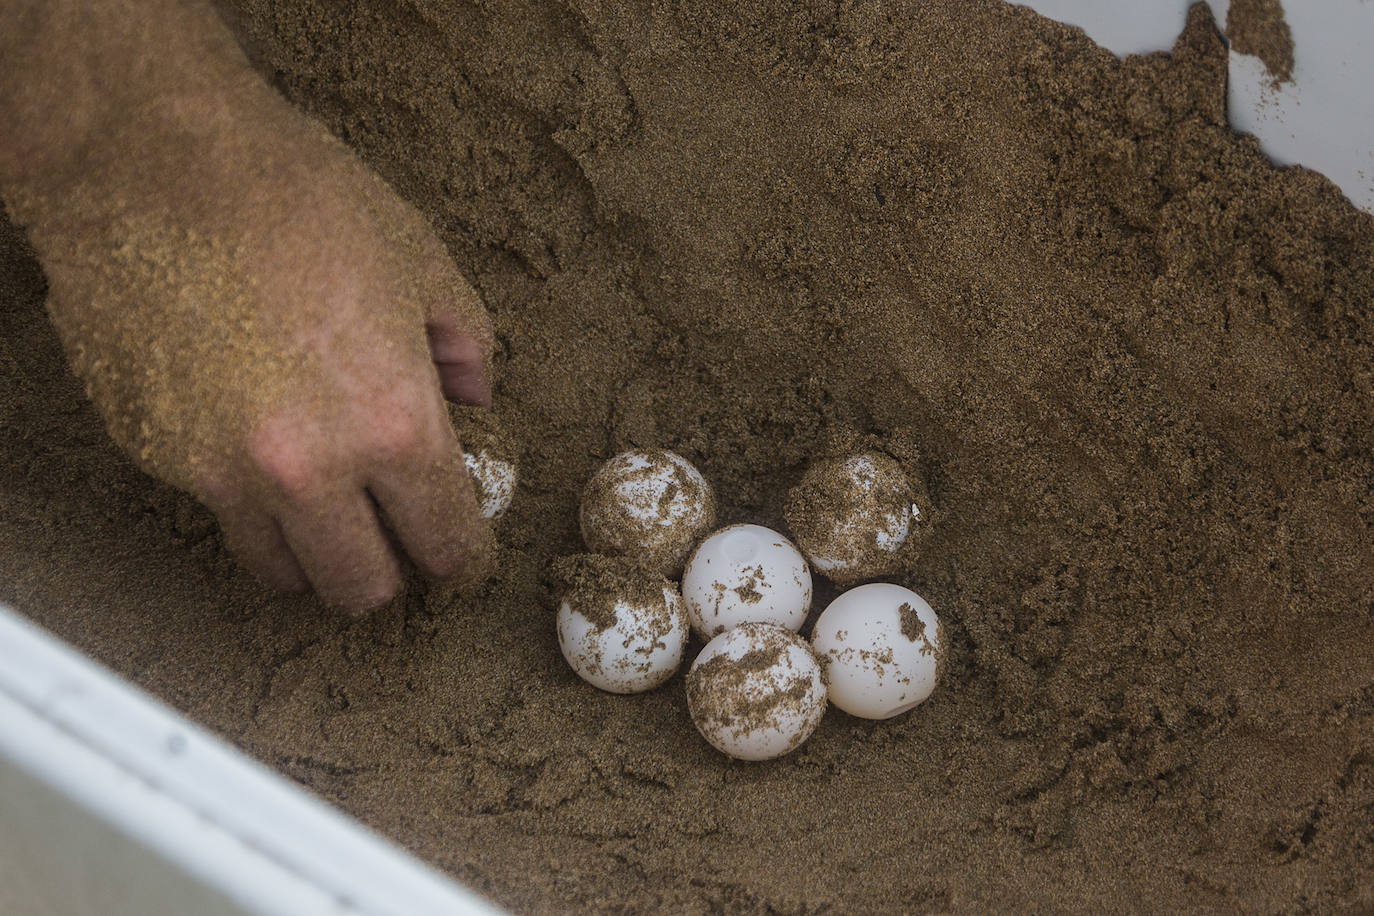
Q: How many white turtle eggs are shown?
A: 7